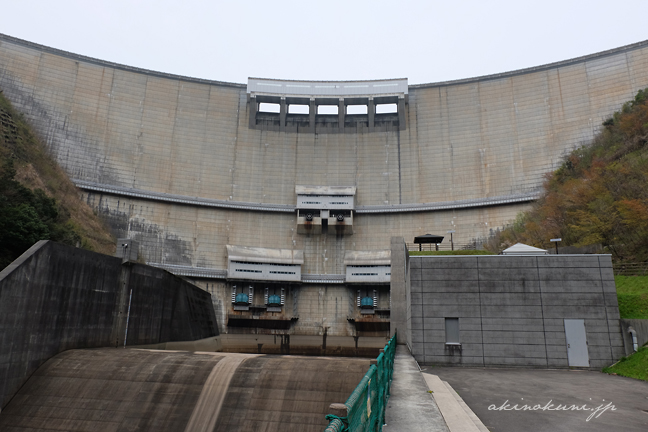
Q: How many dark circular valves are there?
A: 2